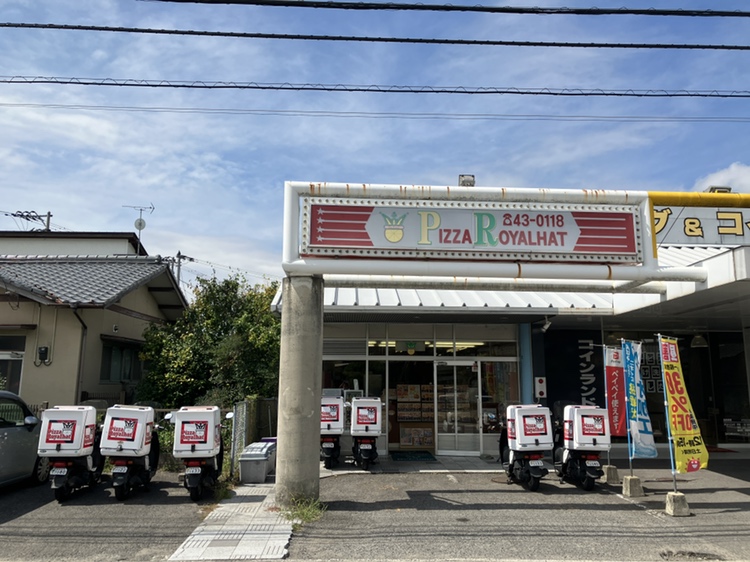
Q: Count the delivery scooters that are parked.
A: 7